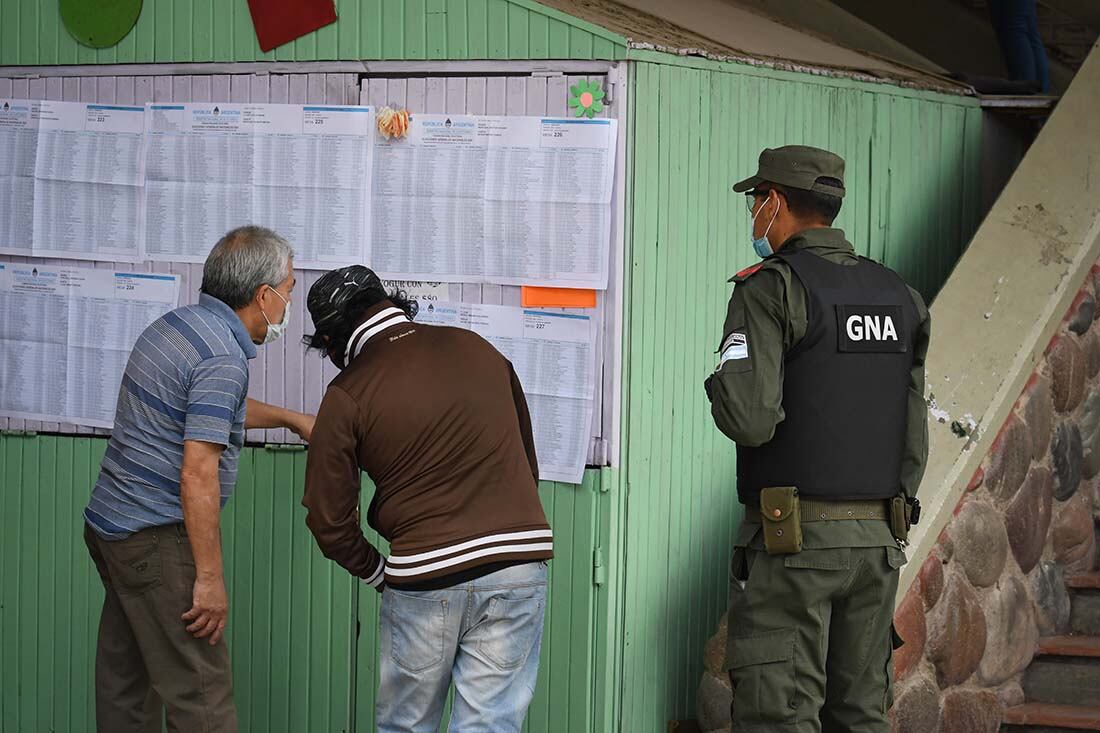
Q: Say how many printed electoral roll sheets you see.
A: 5